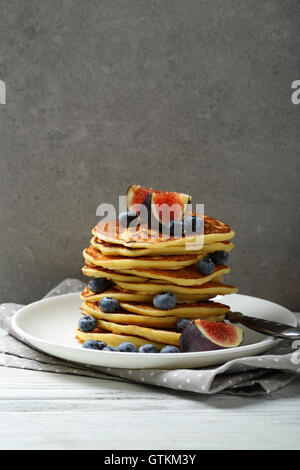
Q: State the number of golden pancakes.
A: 11